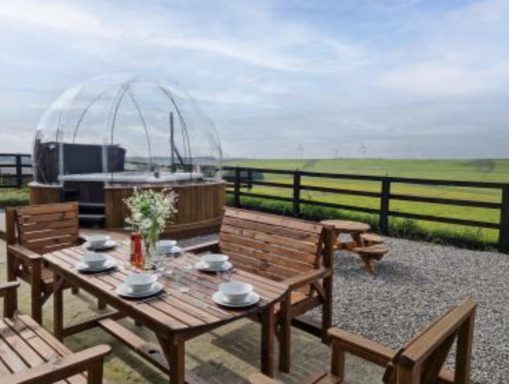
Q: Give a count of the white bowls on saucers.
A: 6